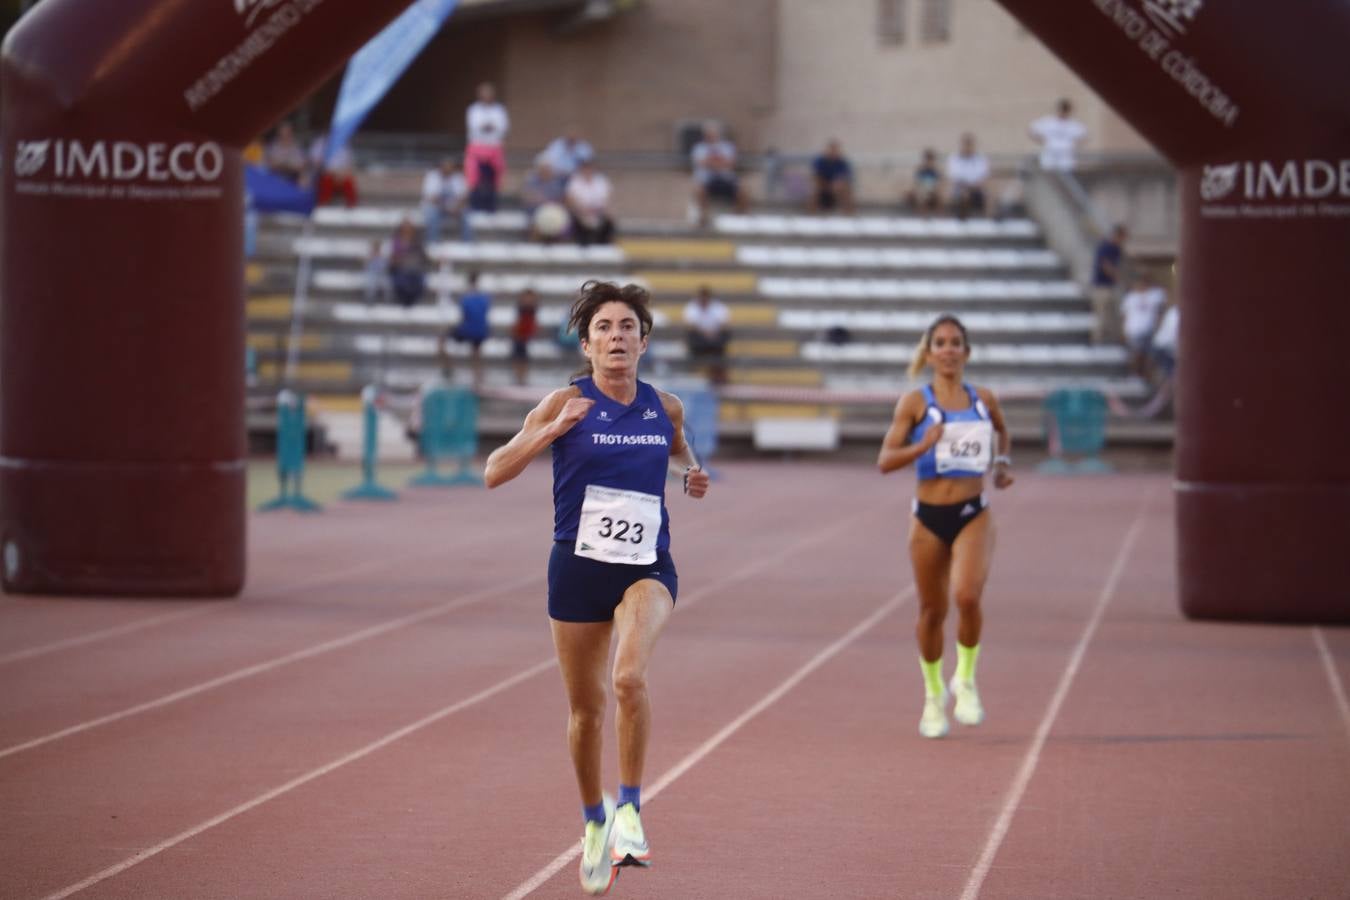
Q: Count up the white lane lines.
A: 6